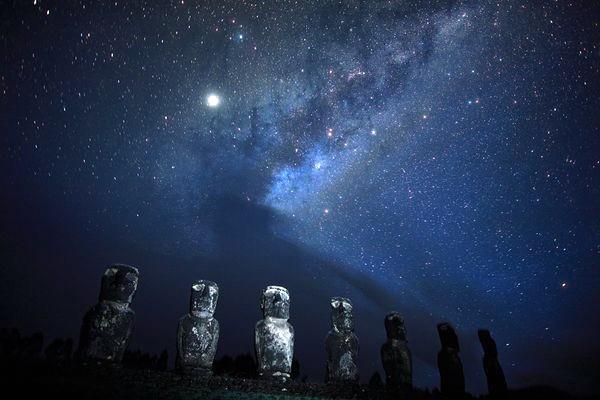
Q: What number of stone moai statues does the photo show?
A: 7